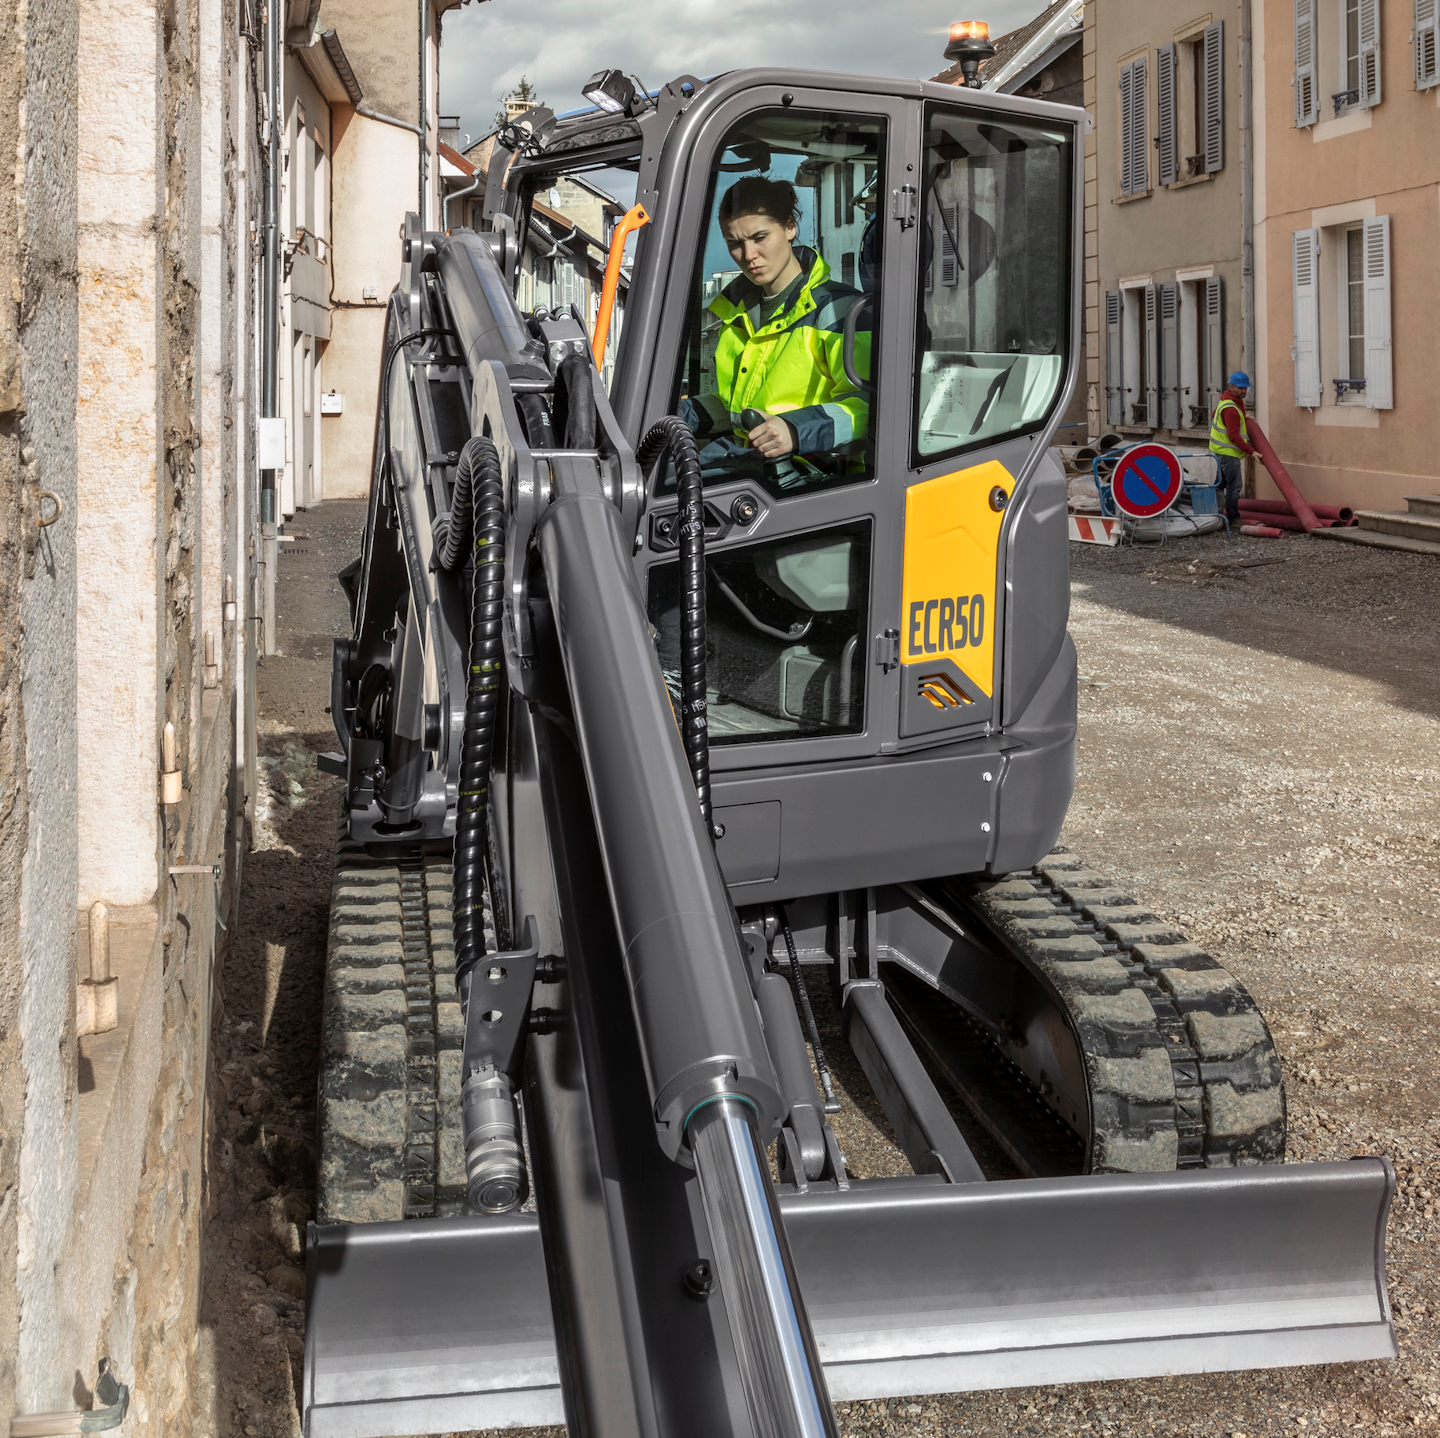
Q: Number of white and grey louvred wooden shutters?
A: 13